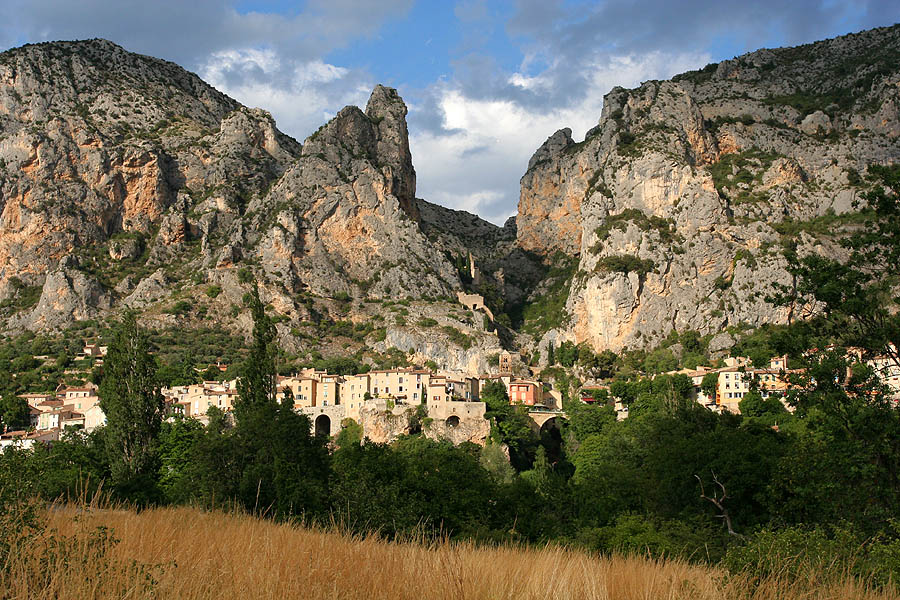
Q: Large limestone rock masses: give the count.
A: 2